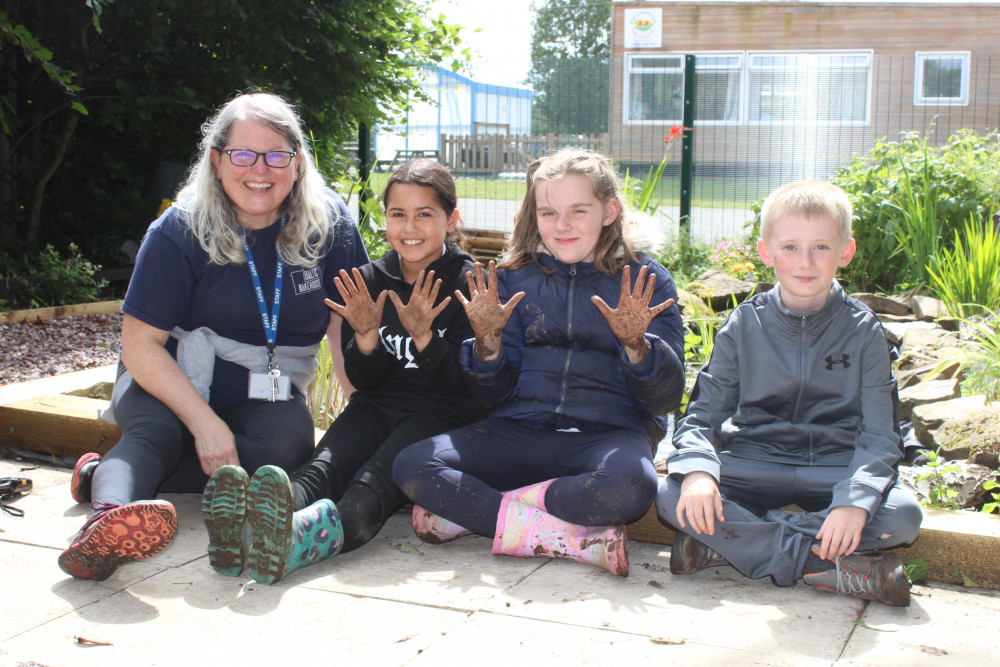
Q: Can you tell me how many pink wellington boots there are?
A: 2